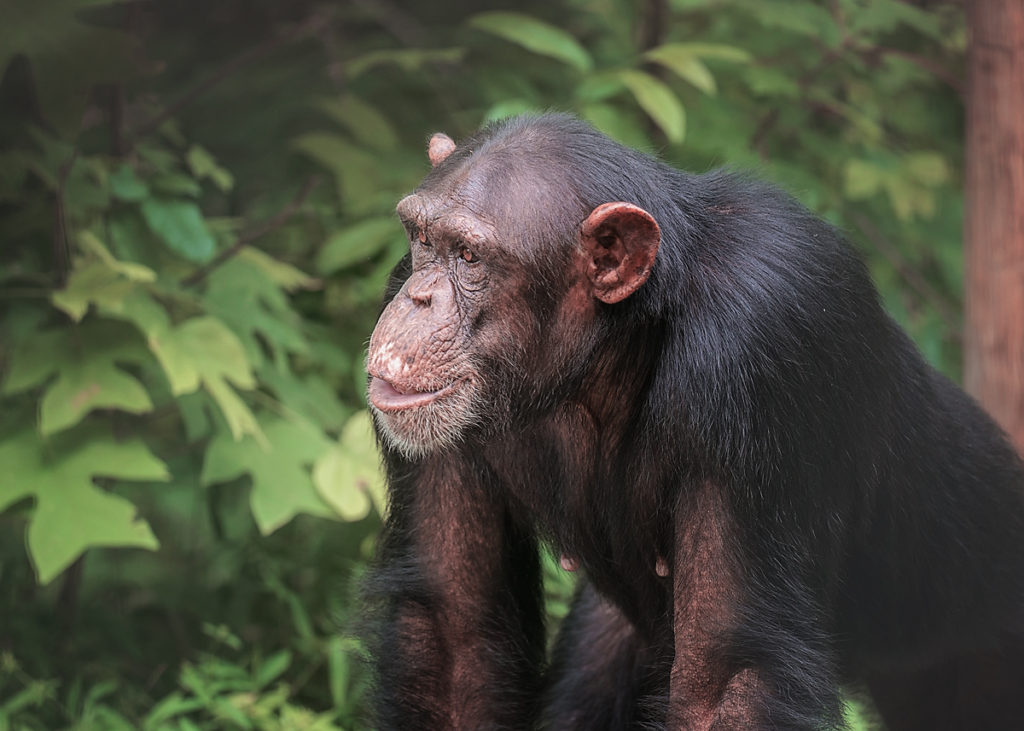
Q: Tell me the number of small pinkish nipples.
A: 2